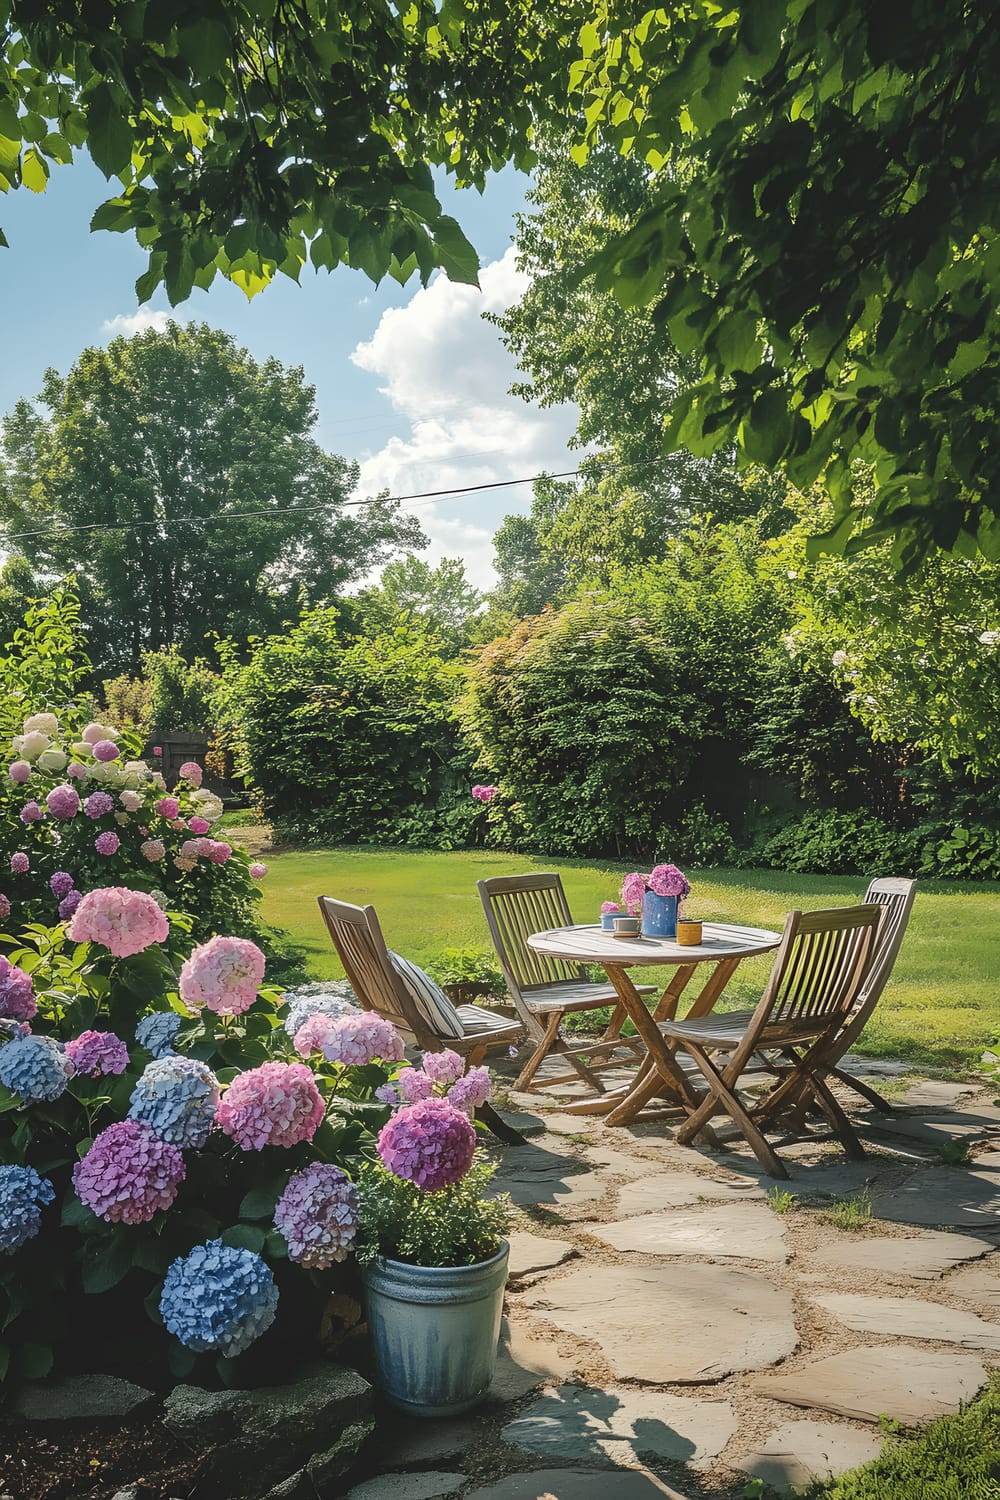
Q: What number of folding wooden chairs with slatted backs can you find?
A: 4